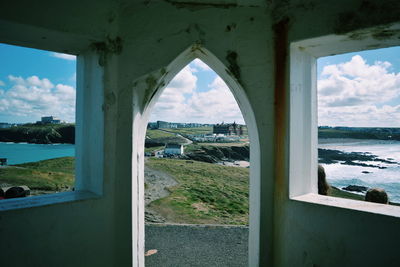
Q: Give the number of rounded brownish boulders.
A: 2